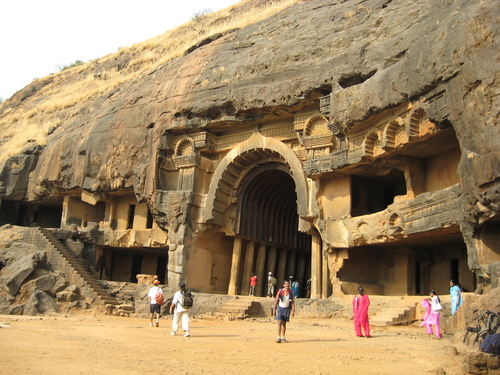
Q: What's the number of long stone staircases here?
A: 1